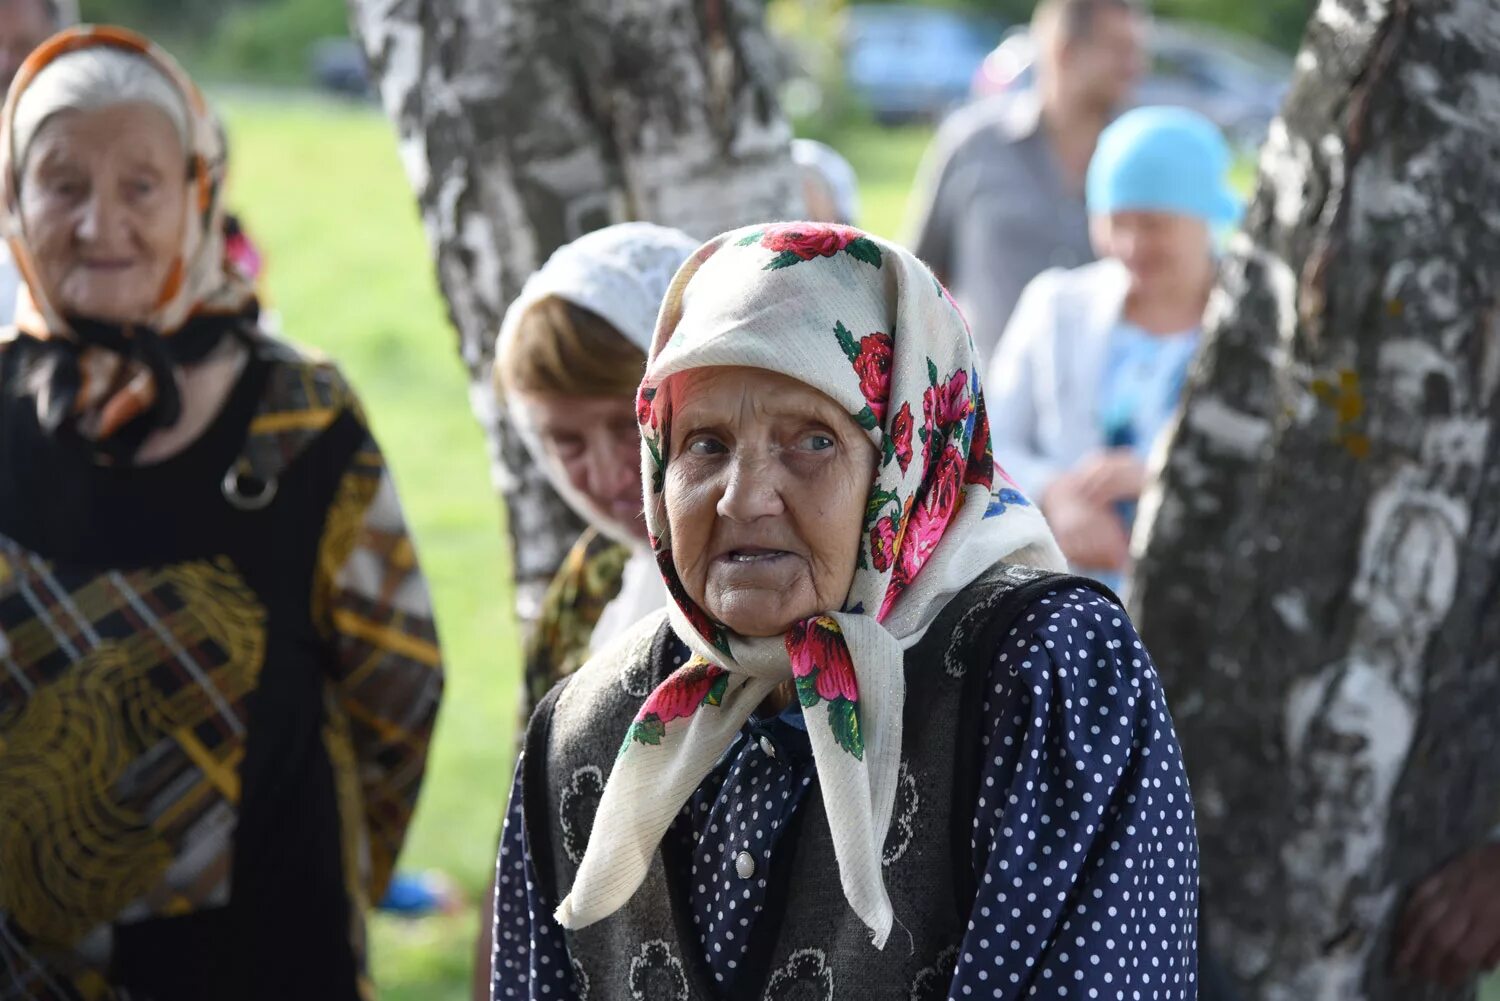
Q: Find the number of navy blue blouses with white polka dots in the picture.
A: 1